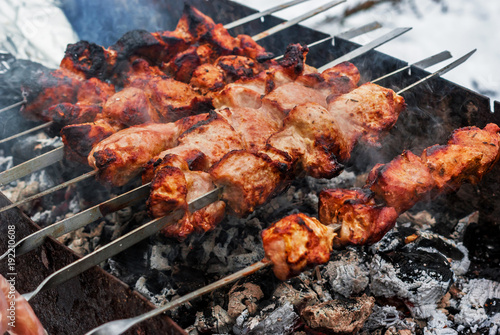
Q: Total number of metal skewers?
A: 7